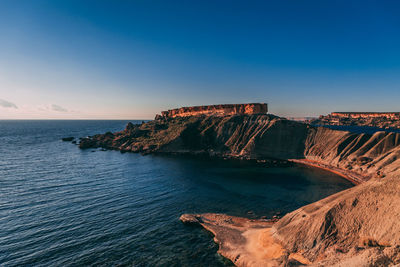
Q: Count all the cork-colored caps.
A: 0